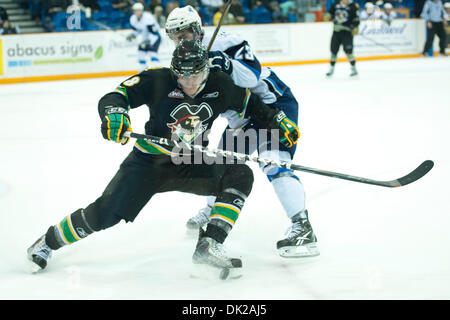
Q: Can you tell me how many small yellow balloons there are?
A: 0